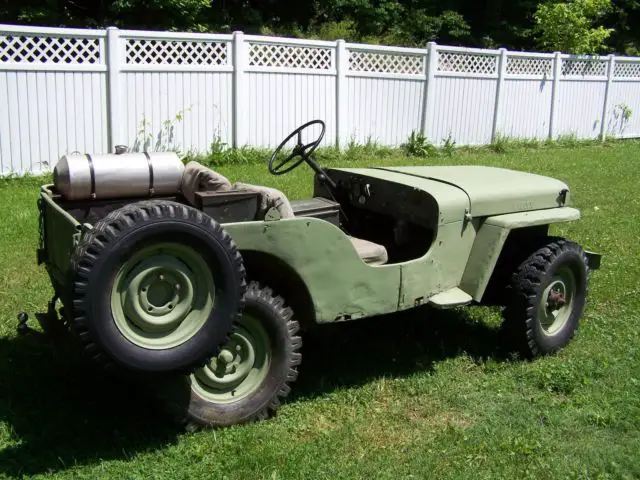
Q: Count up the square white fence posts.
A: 7